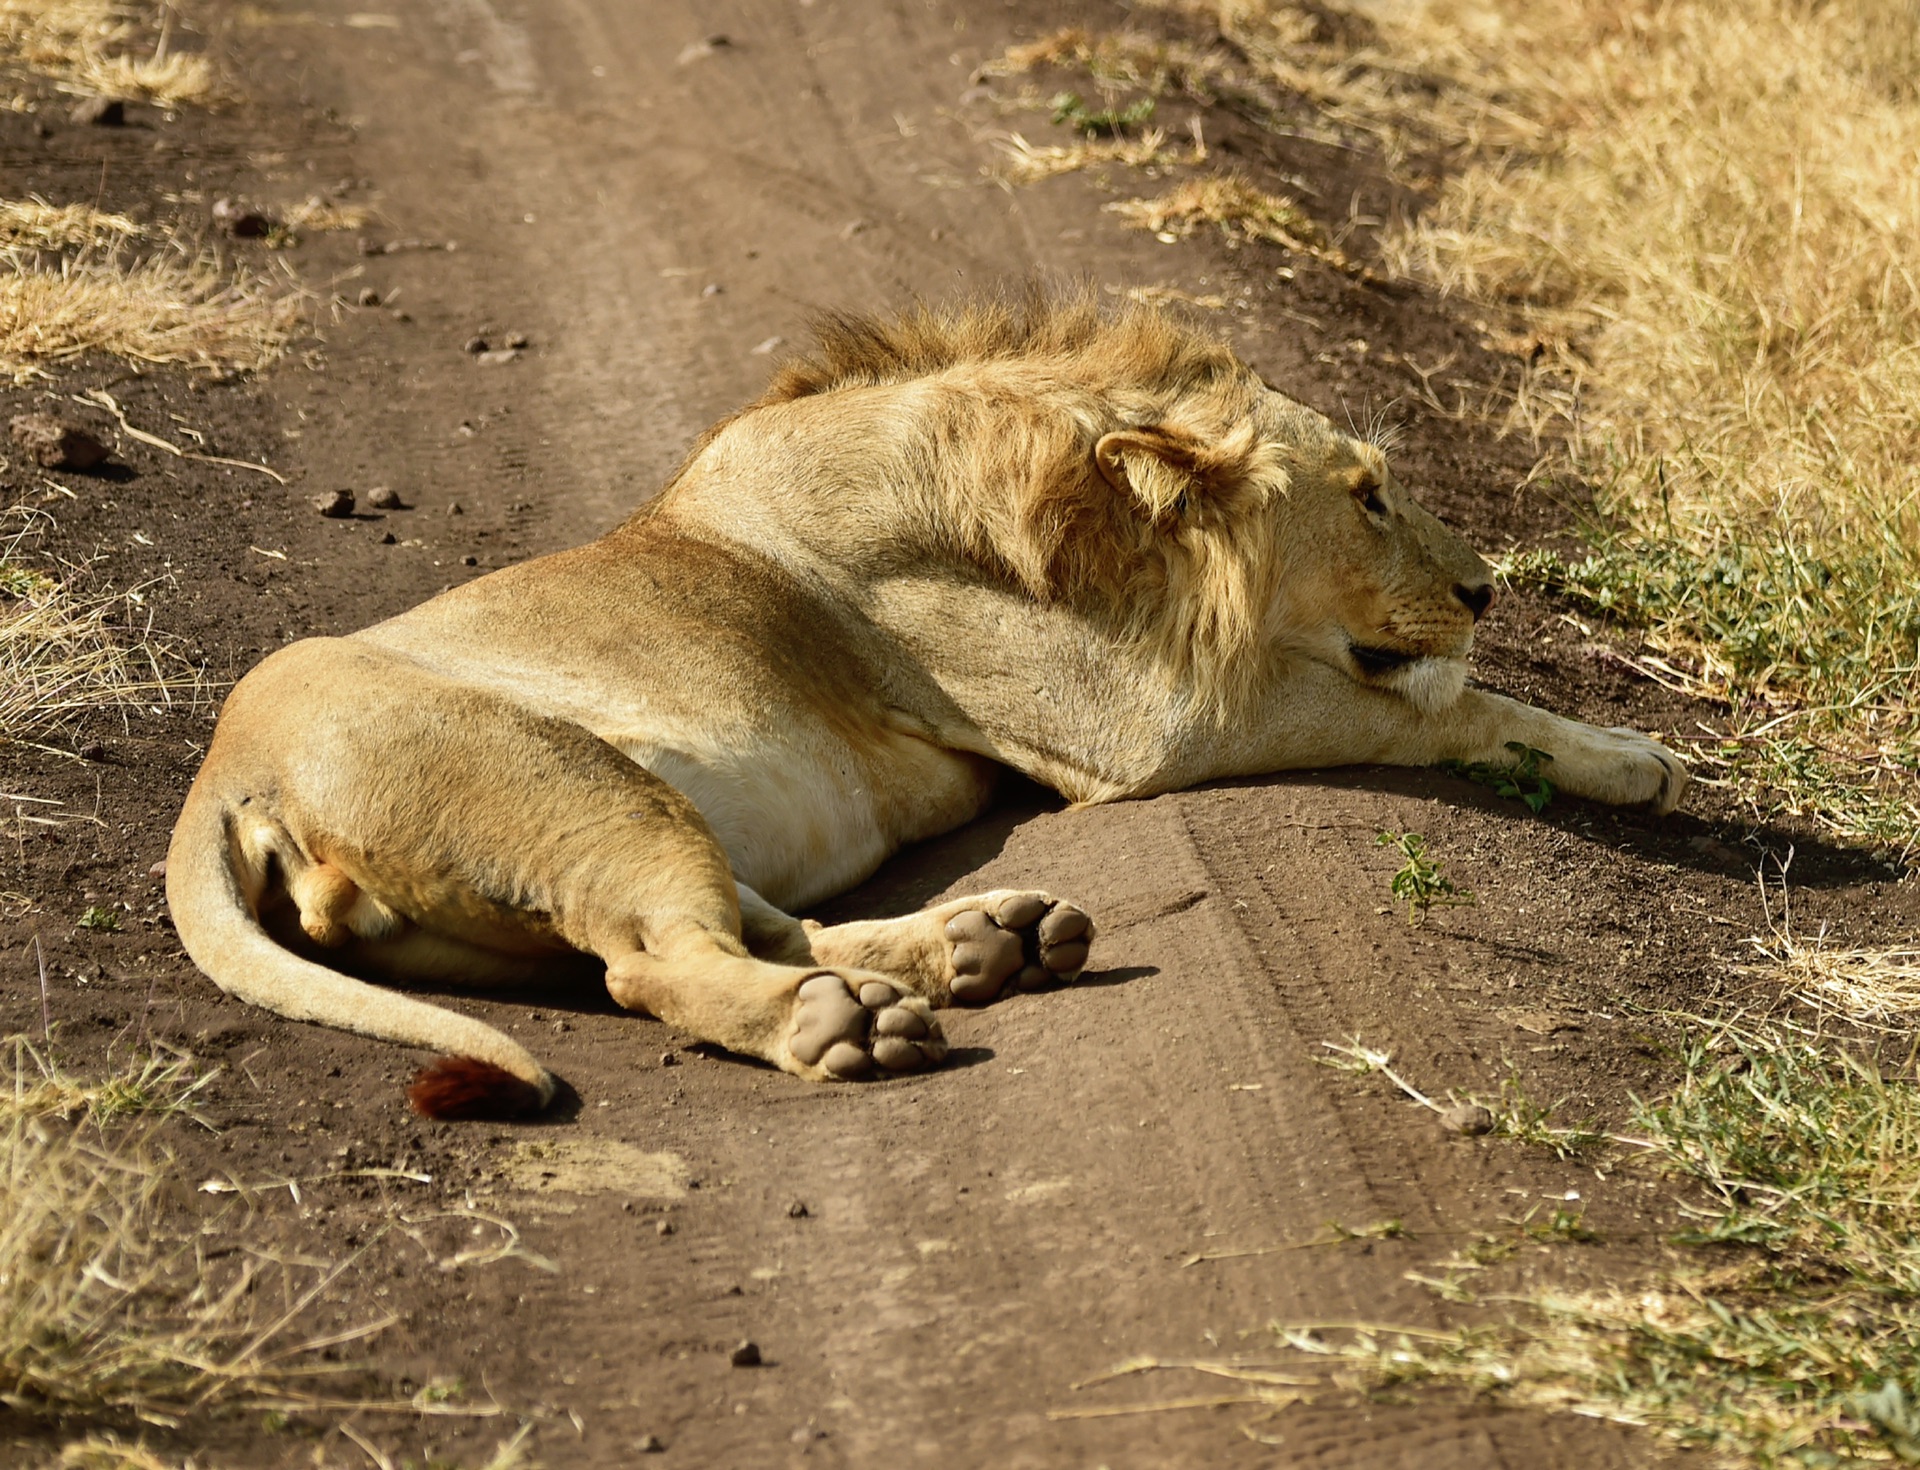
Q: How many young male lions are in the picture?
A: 1